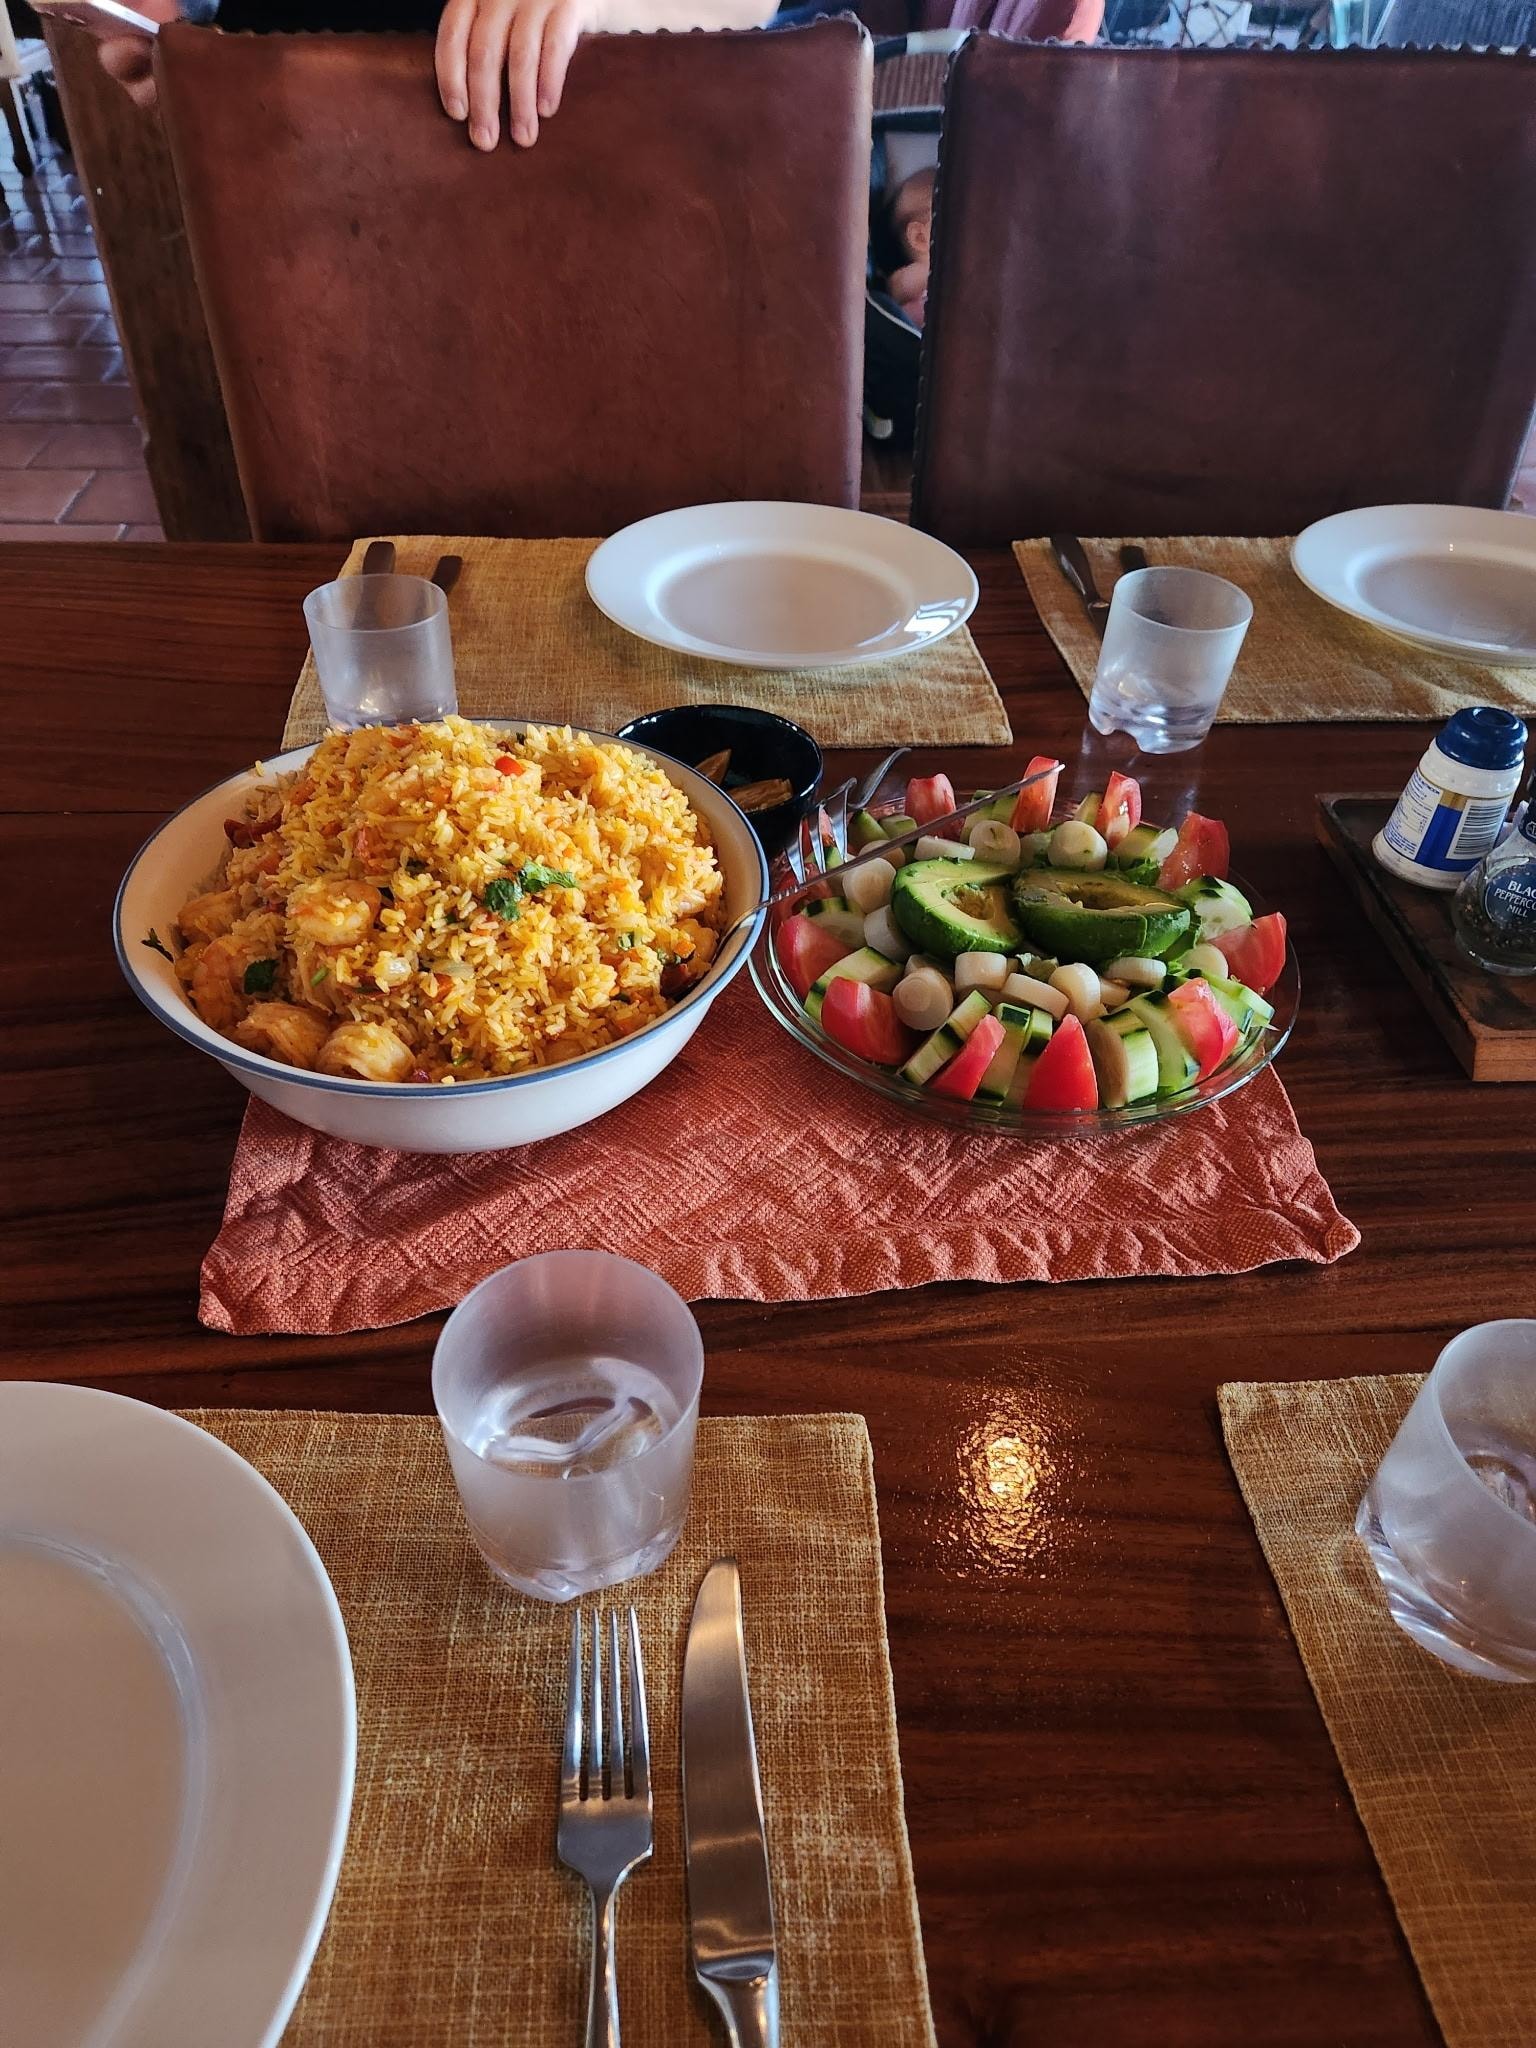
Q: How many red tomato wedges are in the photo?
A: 12